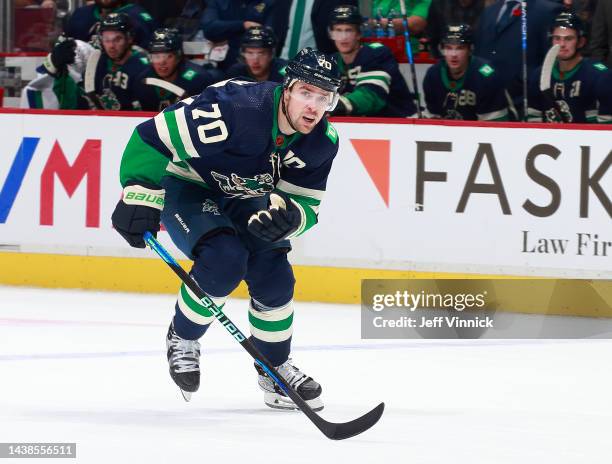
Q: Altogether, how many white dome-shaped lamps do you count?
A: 0